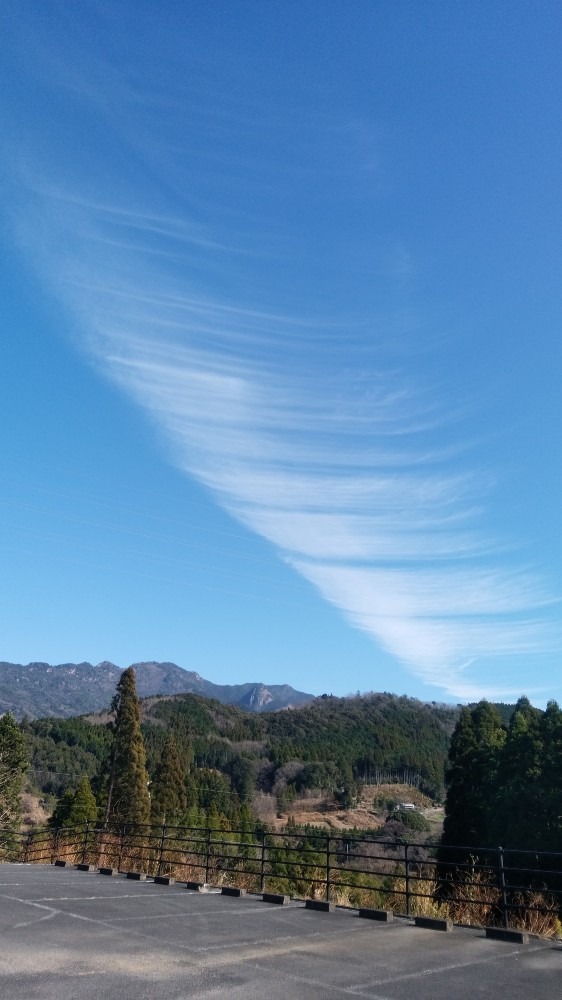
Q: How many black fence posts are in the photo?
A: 10